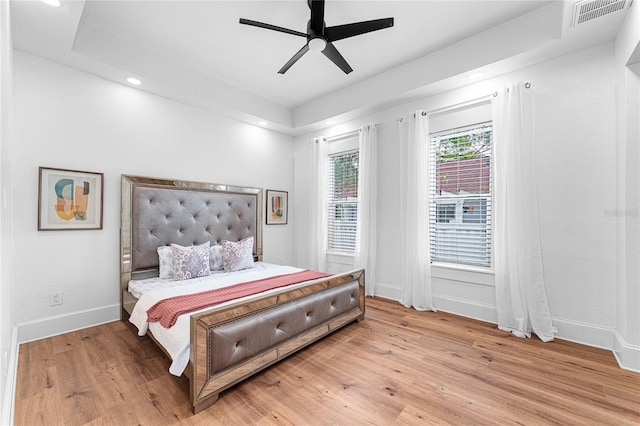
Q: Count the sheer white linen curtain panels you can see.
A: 4